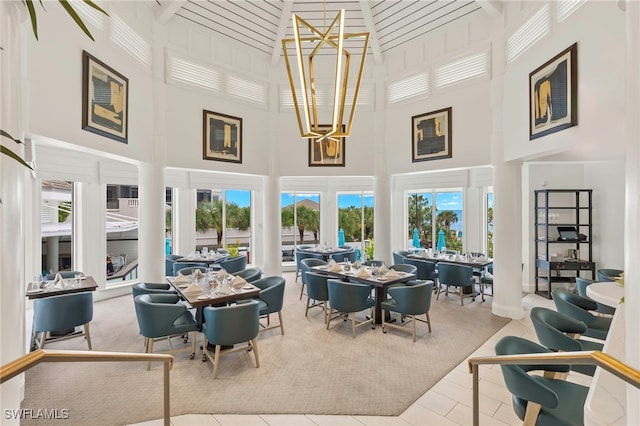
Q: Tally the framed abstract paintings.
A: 5